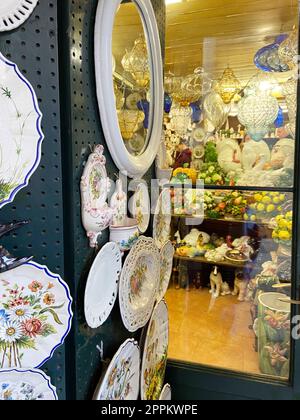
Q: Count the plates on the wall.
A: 12